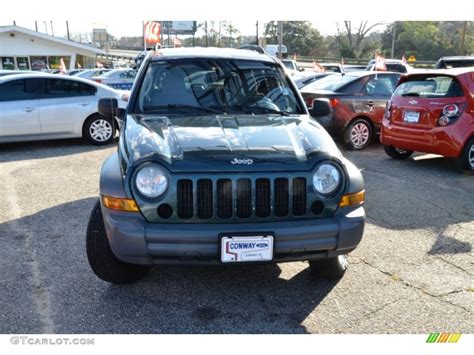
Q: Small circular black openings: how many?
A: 2